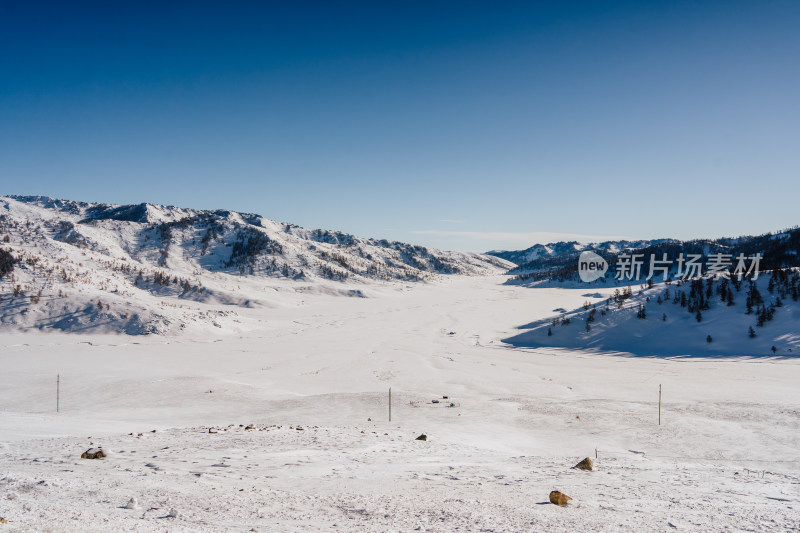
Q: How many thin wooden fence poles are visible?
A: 3